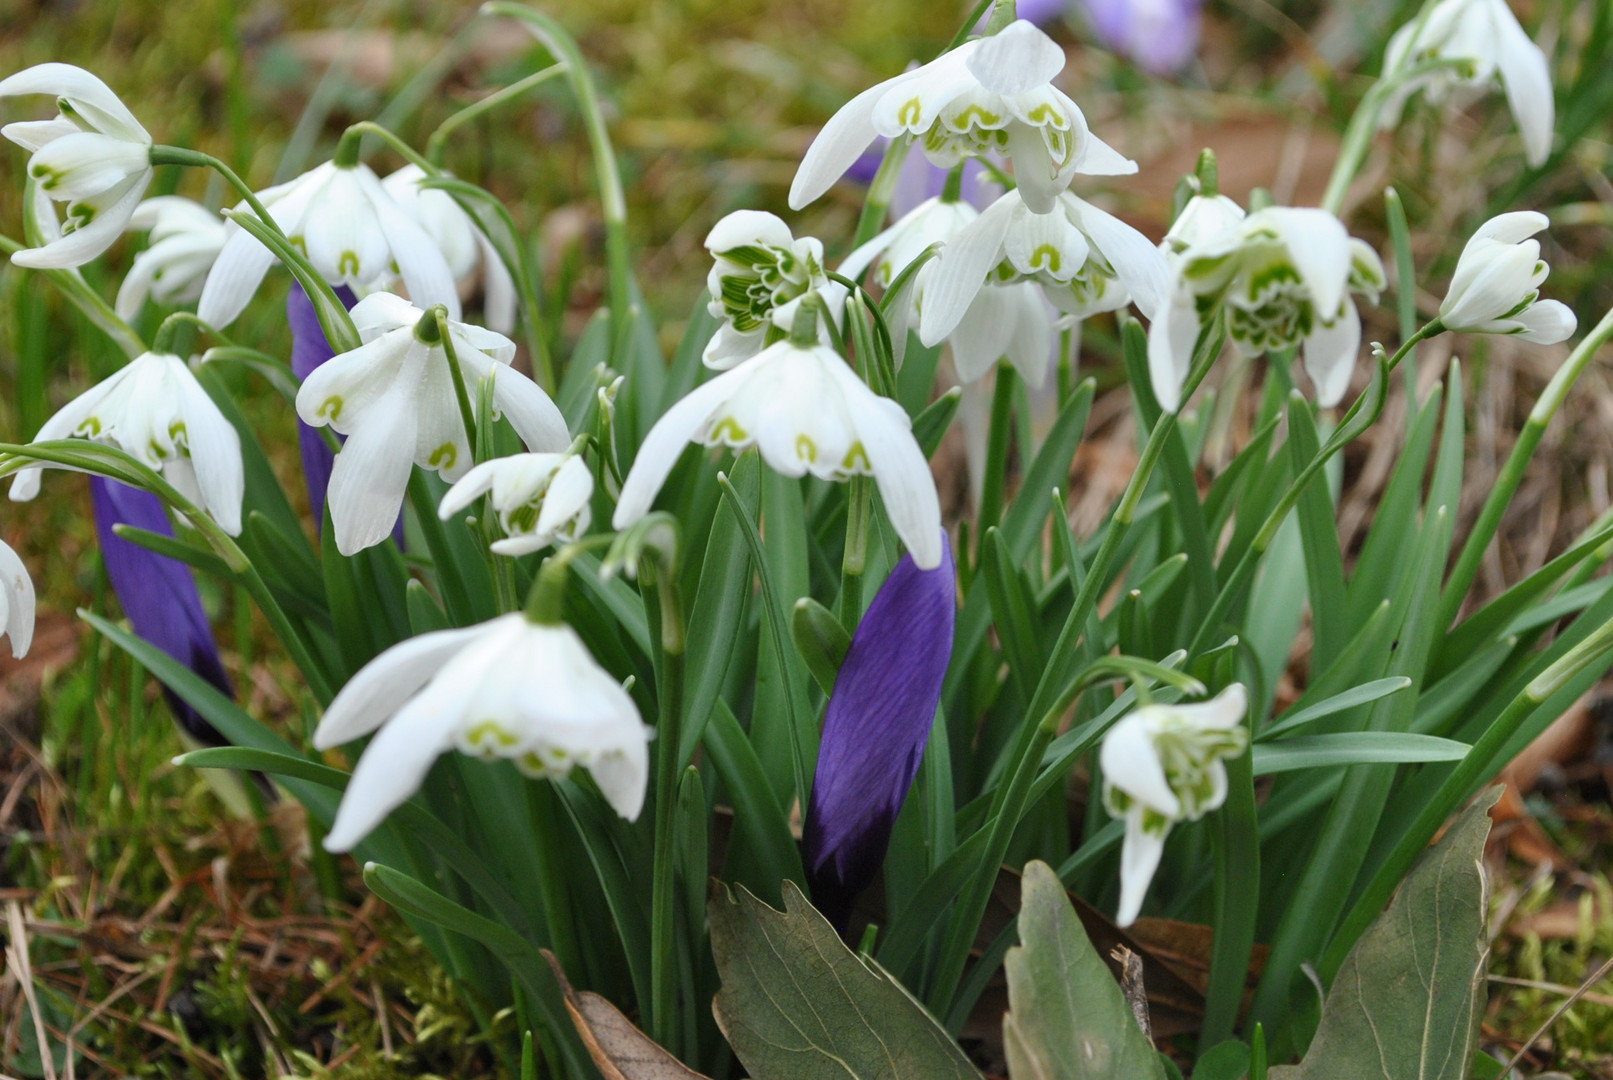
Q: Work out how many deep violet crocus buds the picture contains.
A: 3